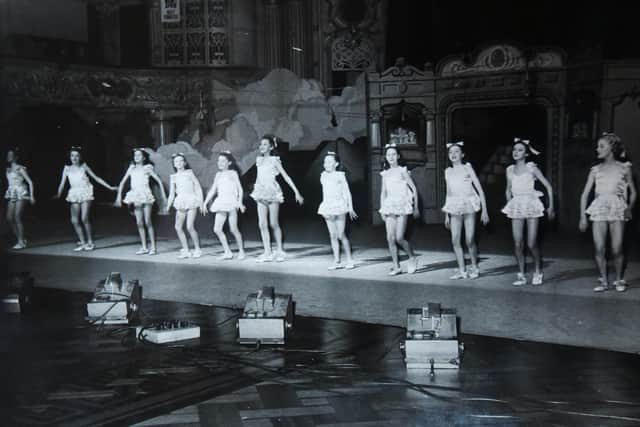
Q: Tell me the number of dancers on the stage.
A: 11